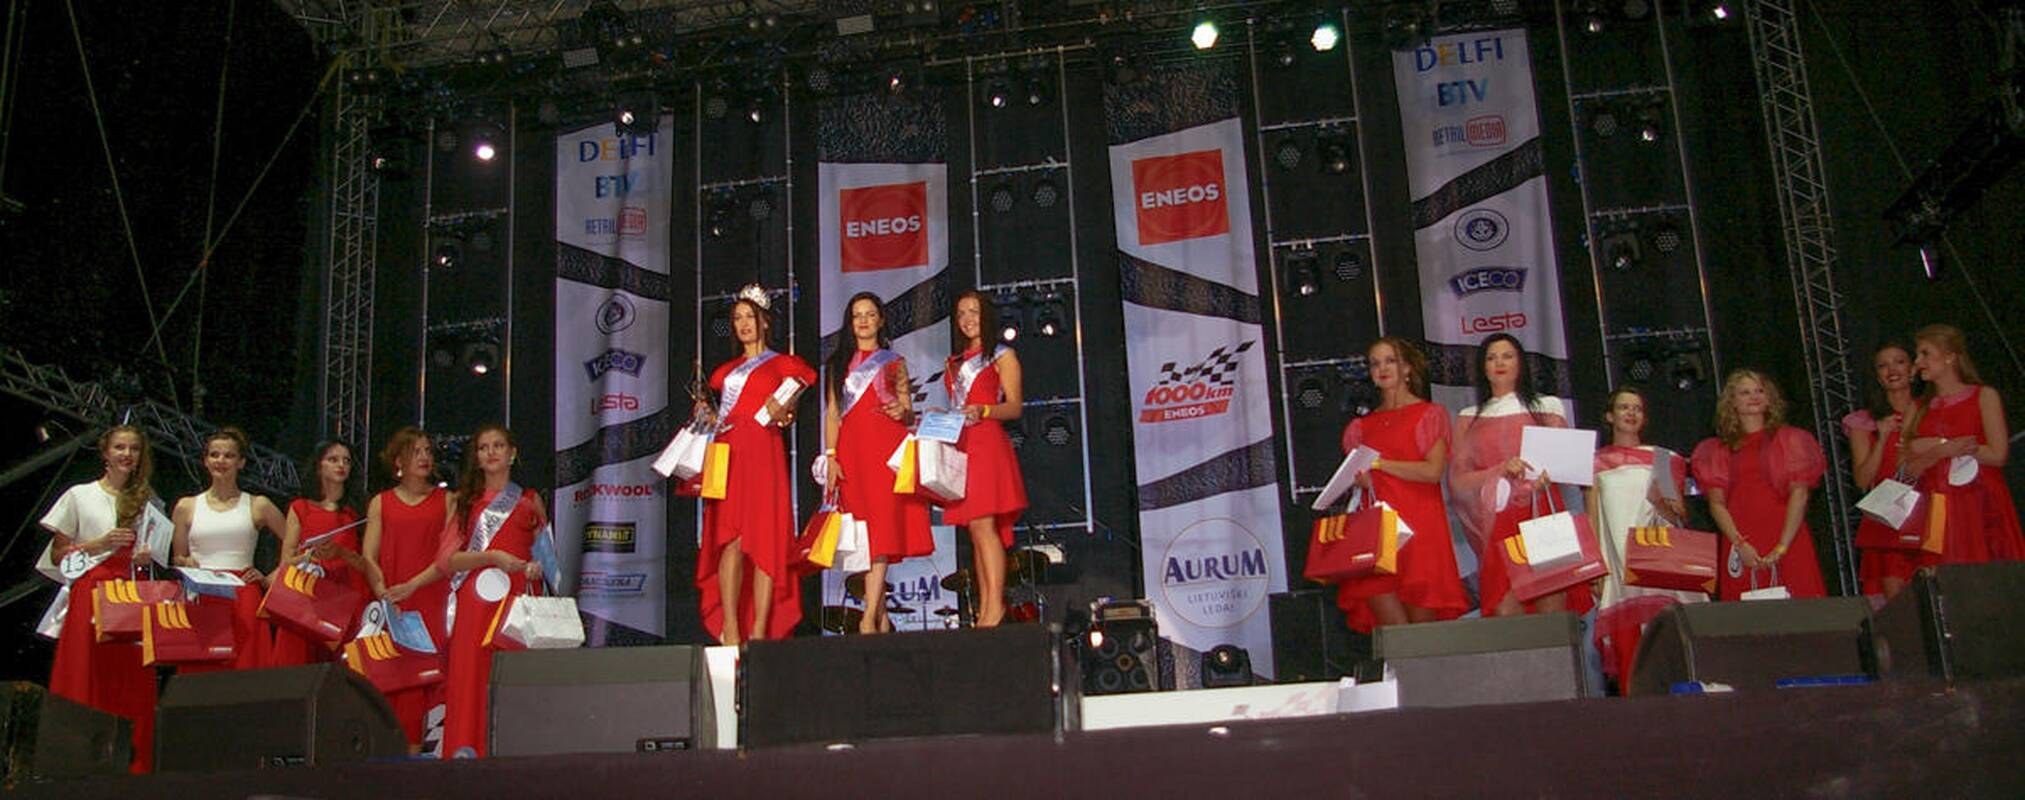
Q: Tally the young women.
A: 14